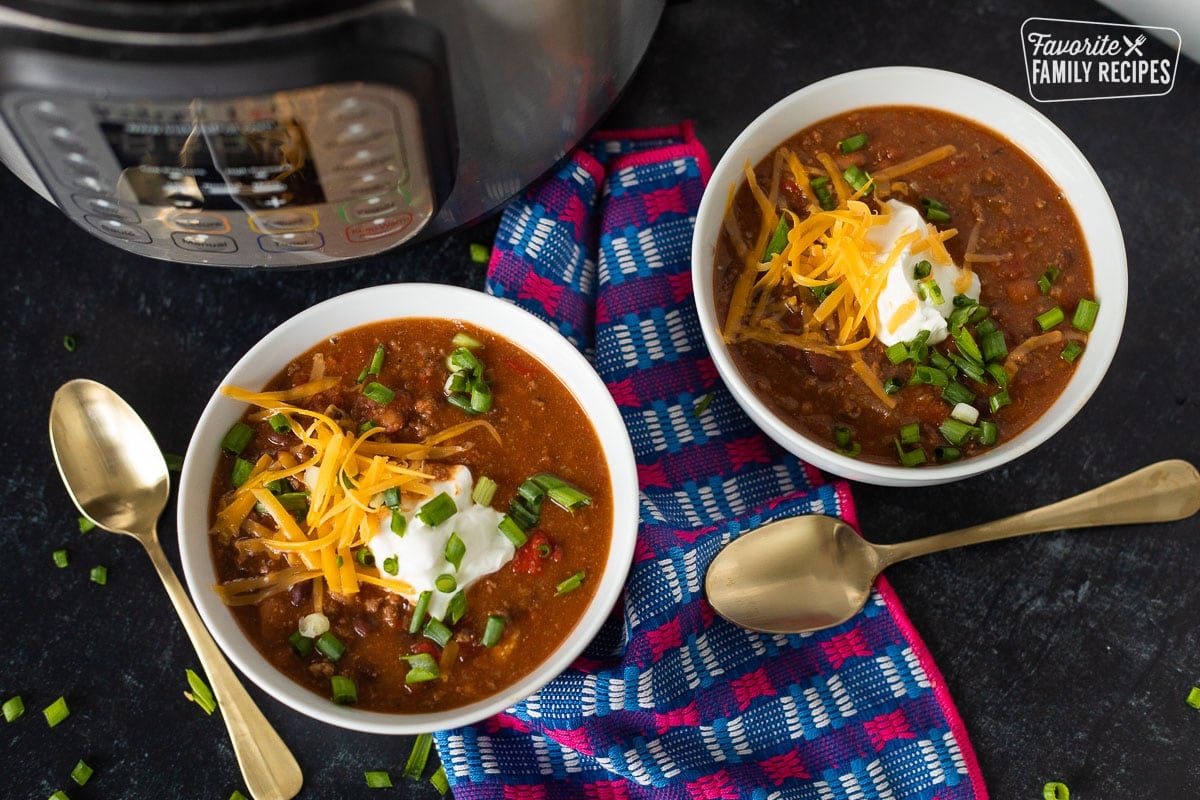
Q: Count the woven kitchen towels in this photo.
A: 1